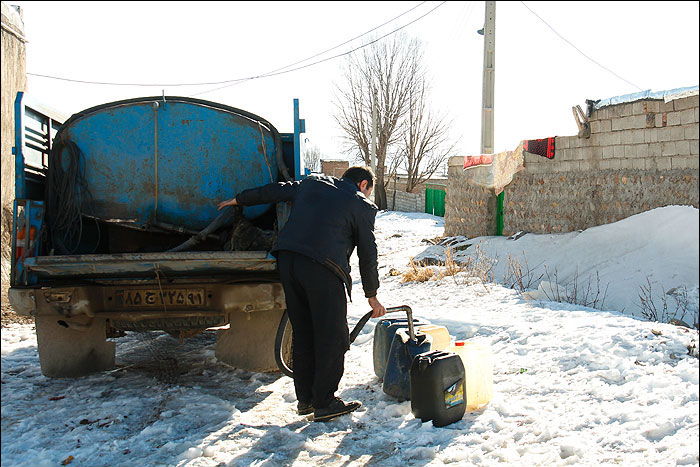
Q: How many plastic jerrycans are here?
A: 5